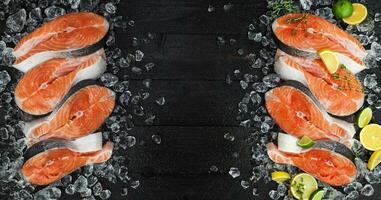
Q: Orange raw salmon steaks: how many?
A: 8